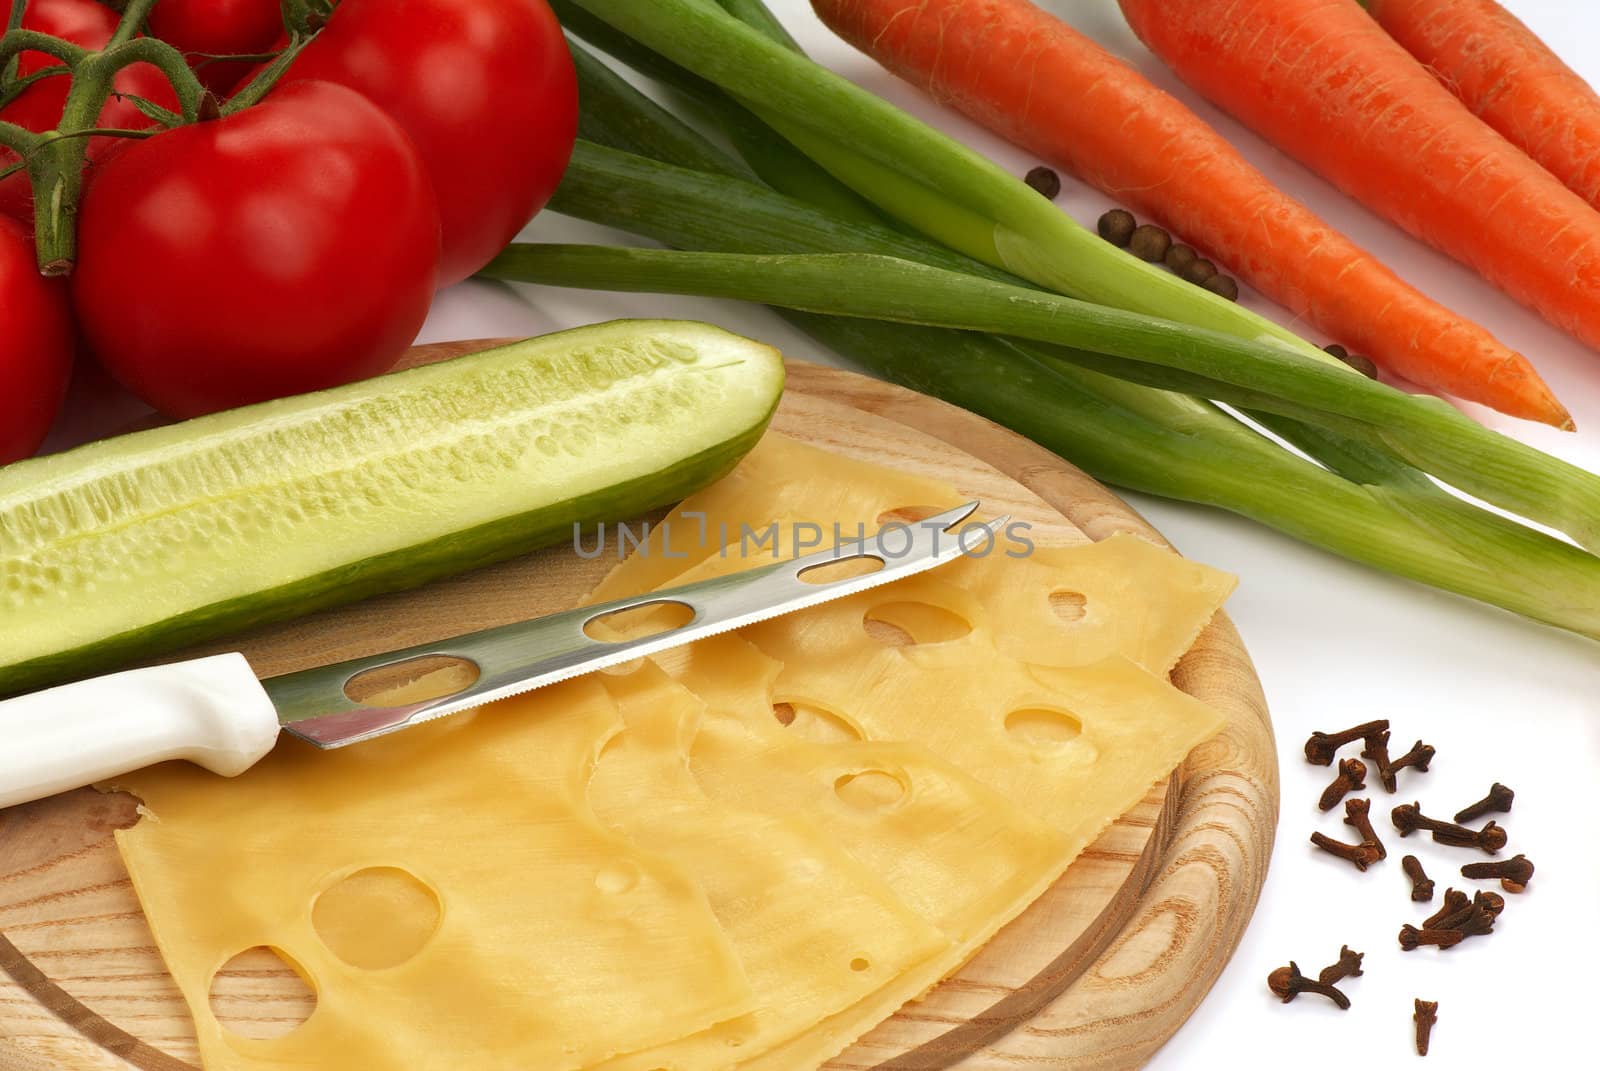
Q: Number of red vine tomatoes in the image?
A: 5